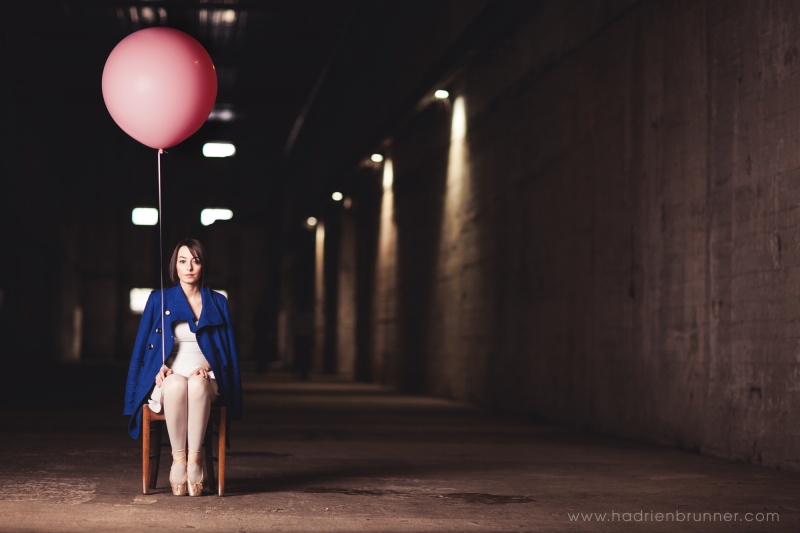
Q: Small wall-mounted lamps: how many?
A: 4